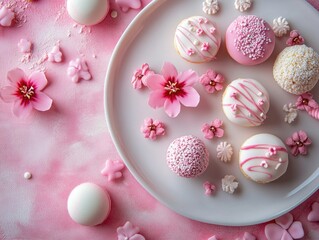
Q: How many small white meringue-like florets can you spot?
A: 6